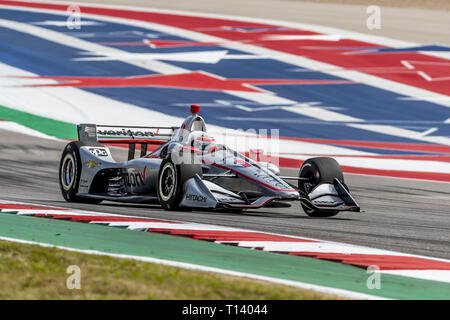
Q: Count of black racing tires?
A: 3